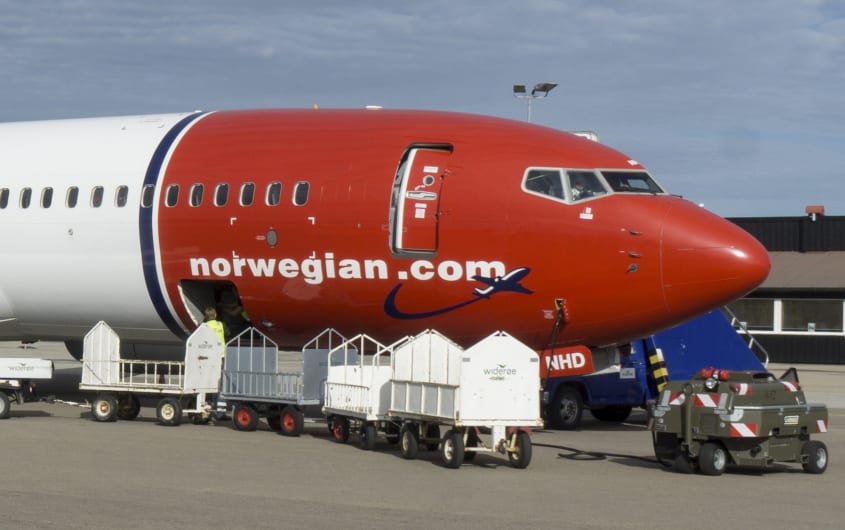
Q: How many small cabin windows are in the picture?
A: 13